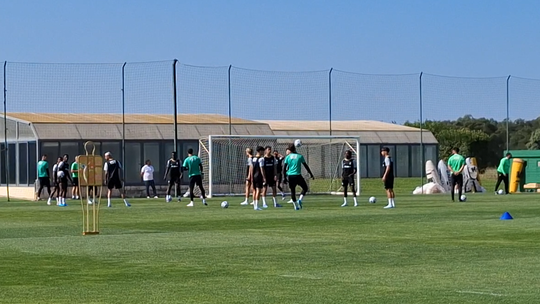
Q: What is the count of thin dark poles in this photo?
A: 7